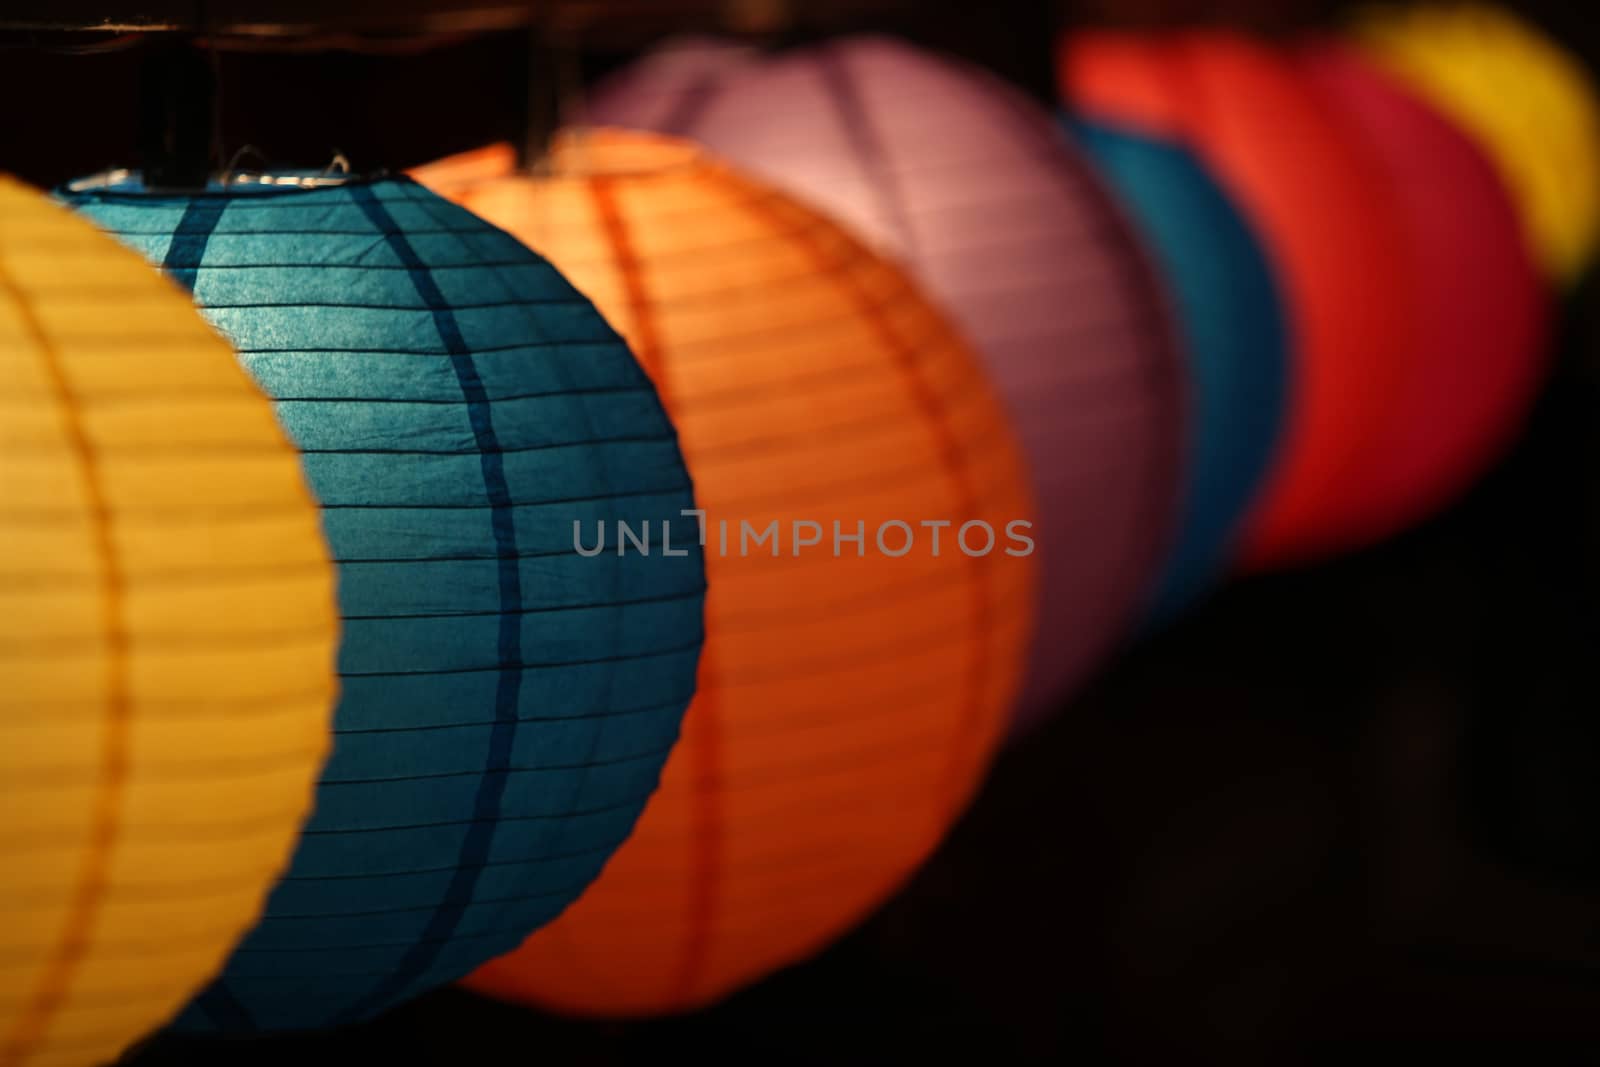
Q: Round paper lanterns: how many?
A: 8